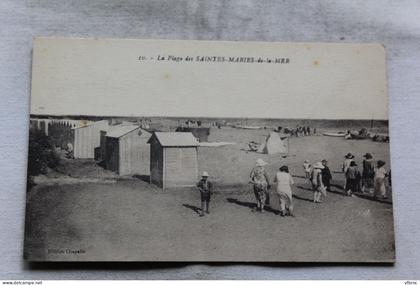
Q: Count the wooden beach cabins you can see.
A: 3